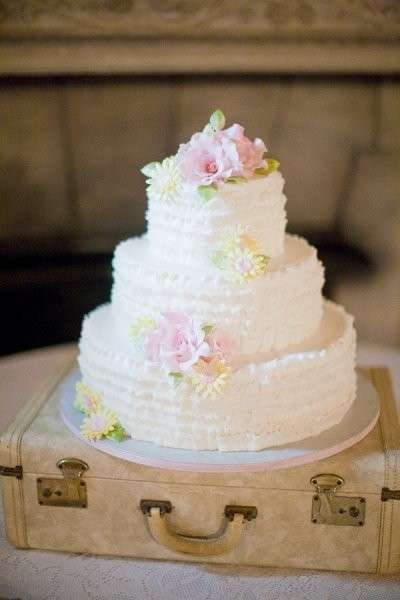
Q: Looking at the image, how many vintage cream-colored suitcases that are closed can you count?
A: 1